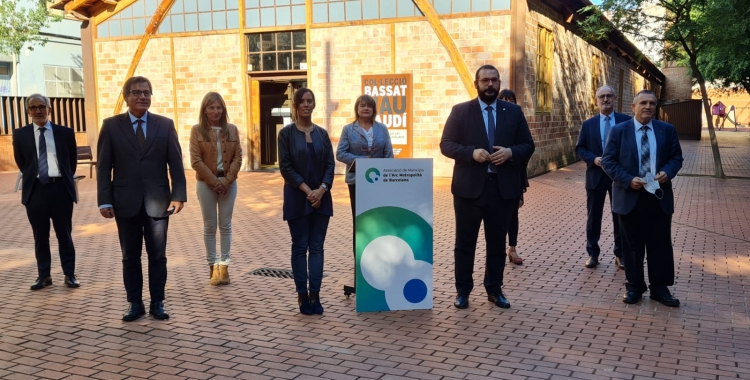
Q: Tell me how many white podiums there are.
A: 1